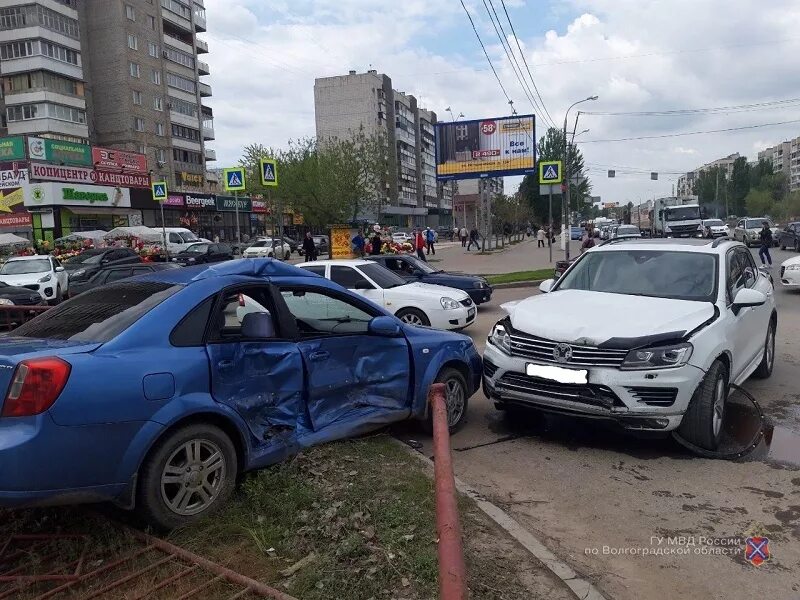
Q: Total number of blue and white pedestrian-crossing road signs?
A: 4